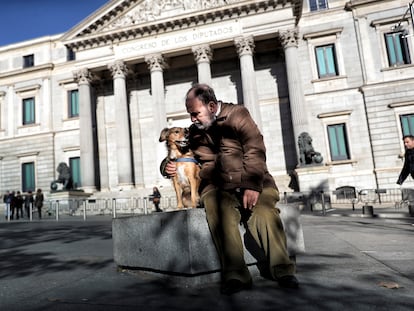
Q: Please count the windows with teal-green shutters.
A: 8